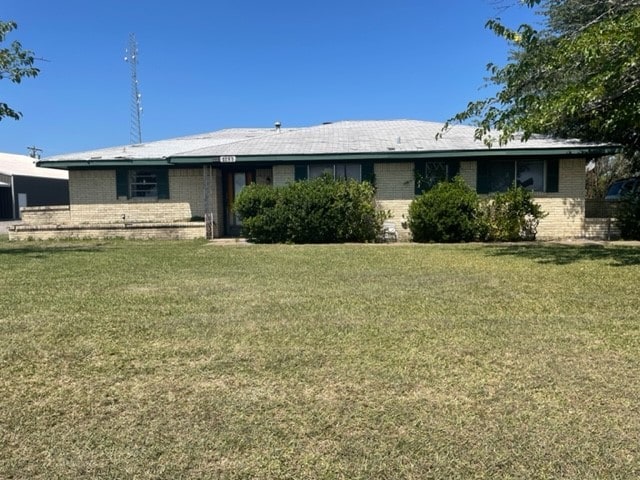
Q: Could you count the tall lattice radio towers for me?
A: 1